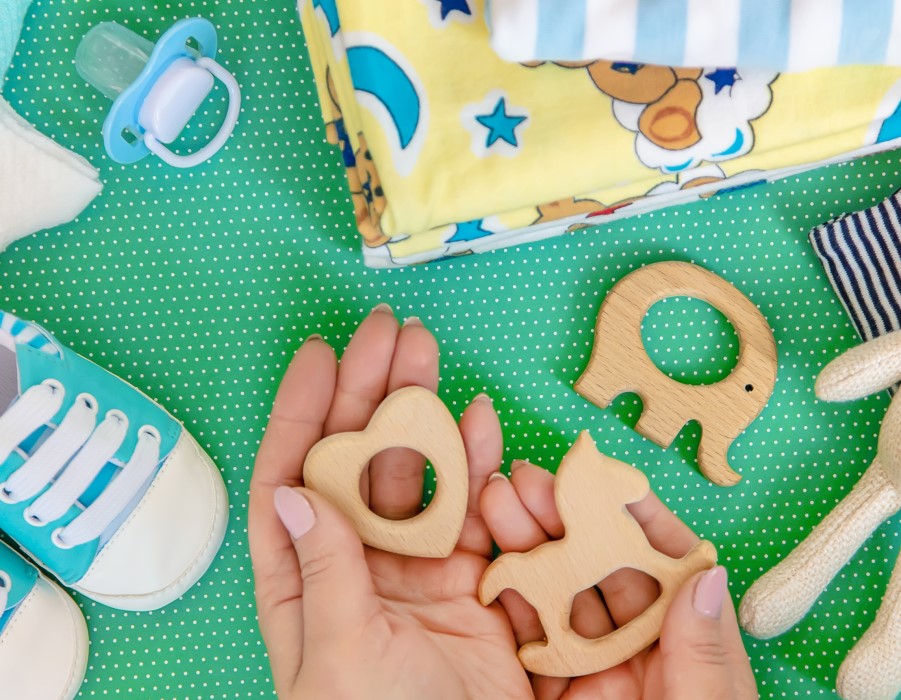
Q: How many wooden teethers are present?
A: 3